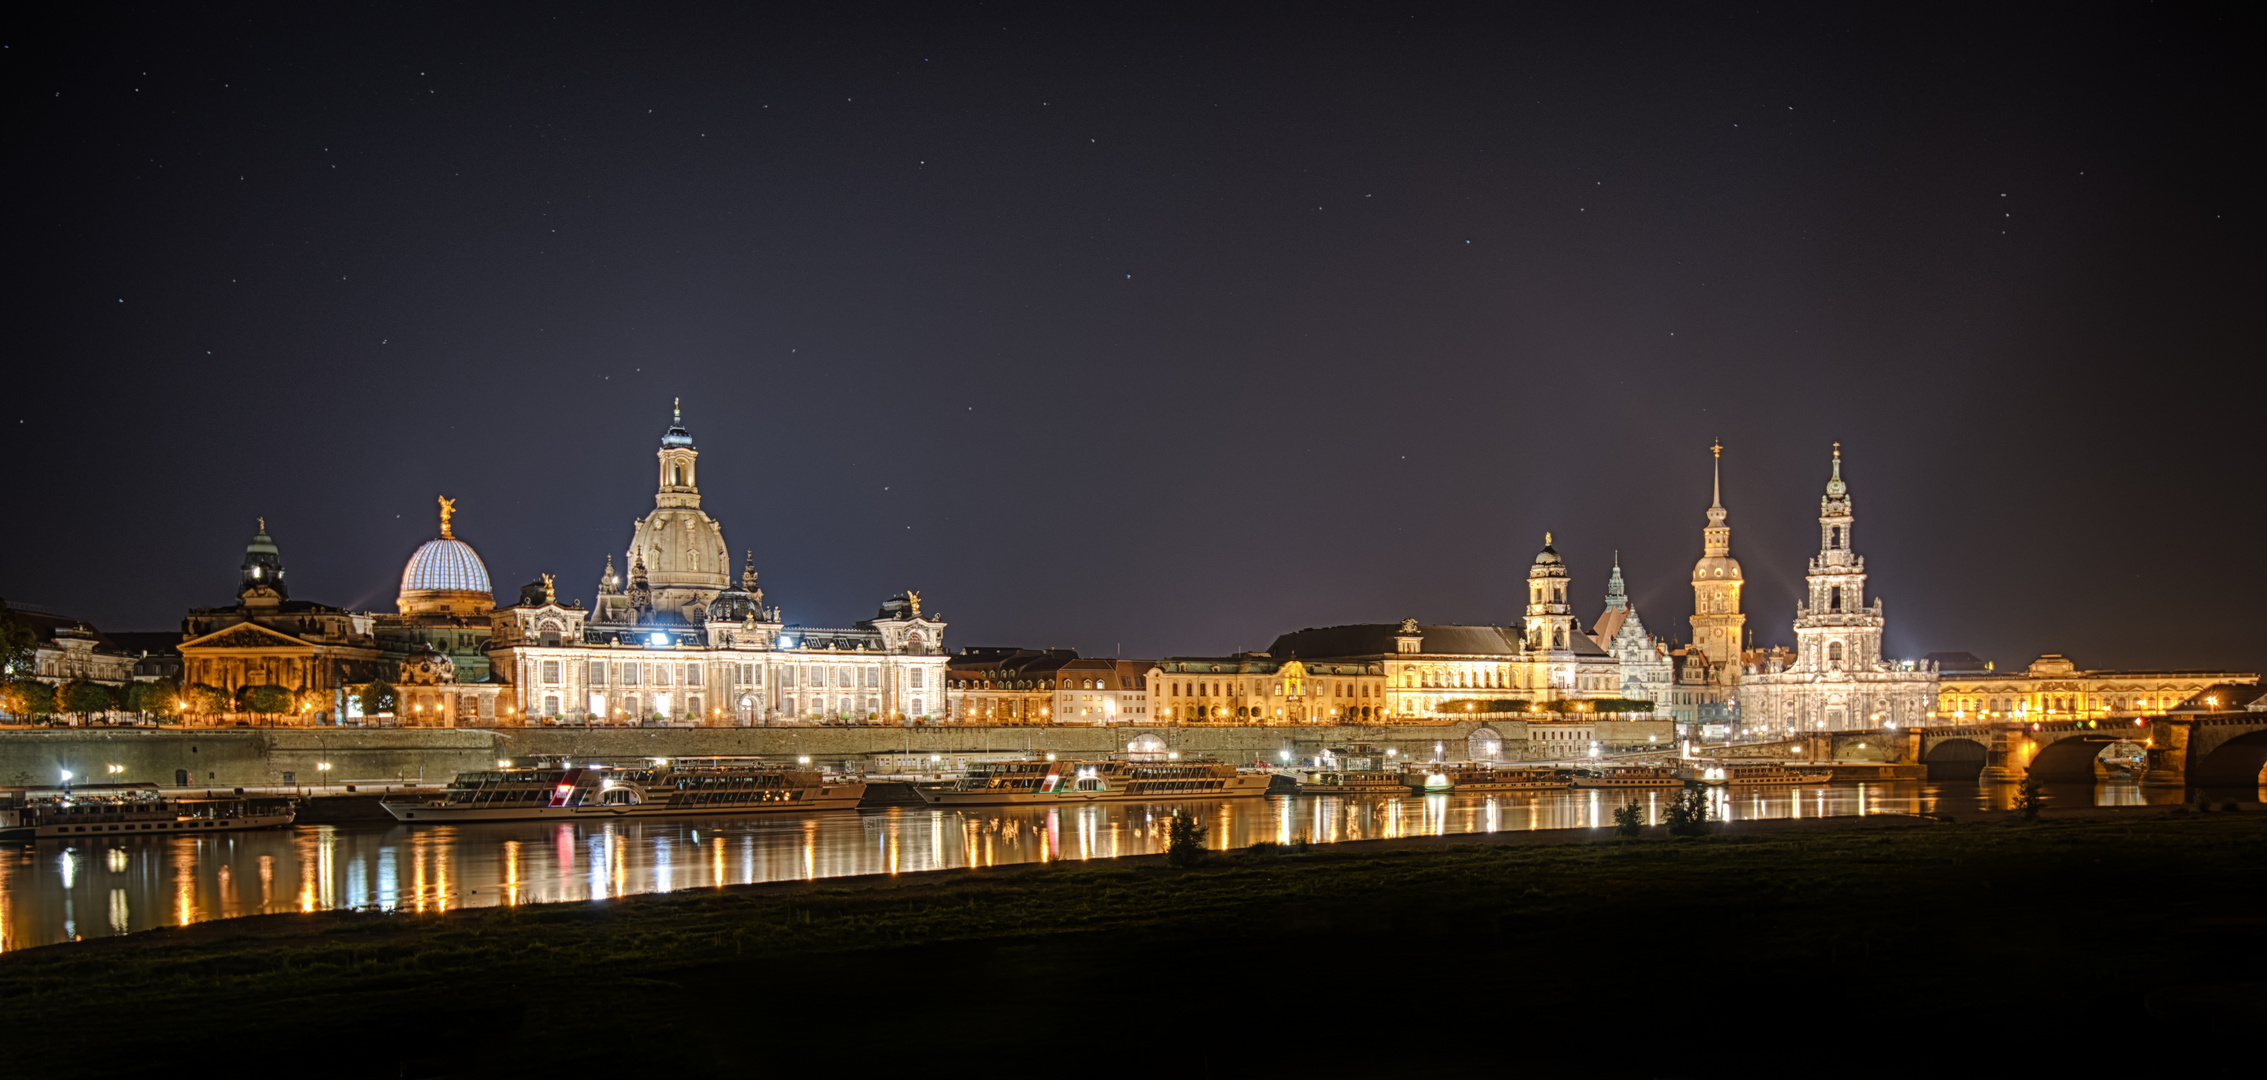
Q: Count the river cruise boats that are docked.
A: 5